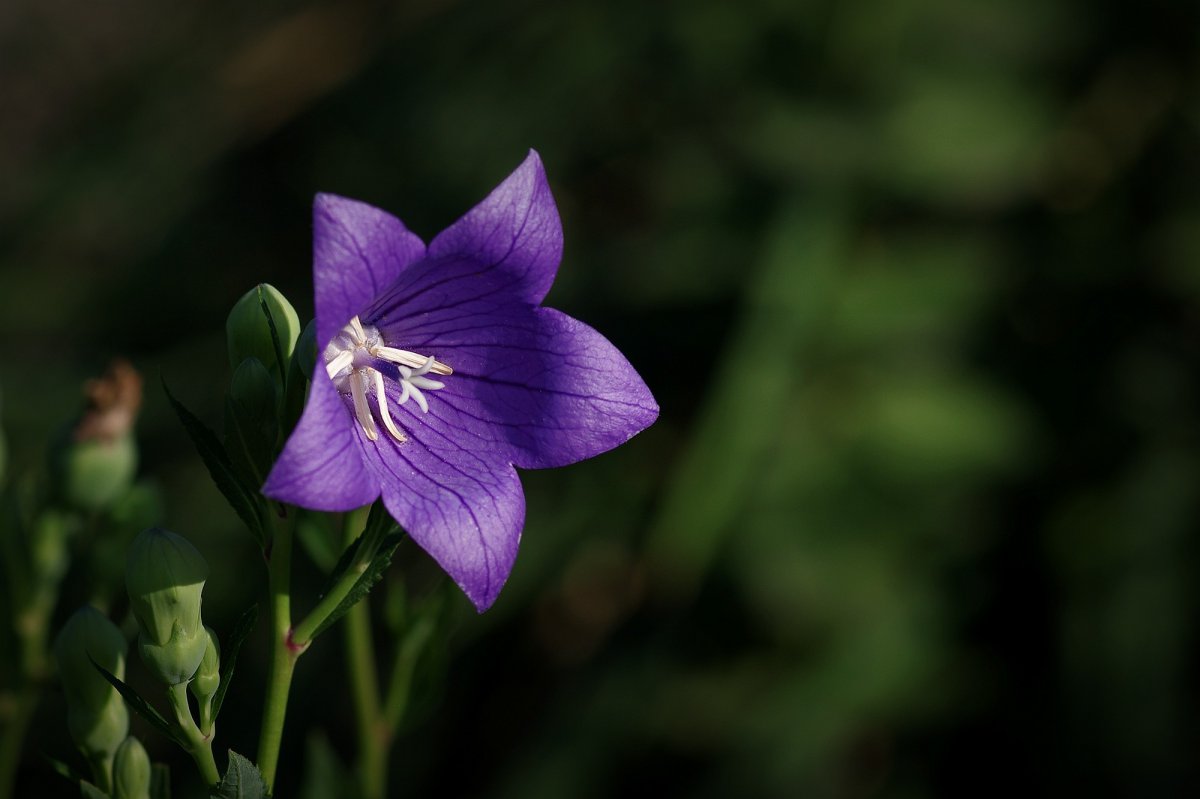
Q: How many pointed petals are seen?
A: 5